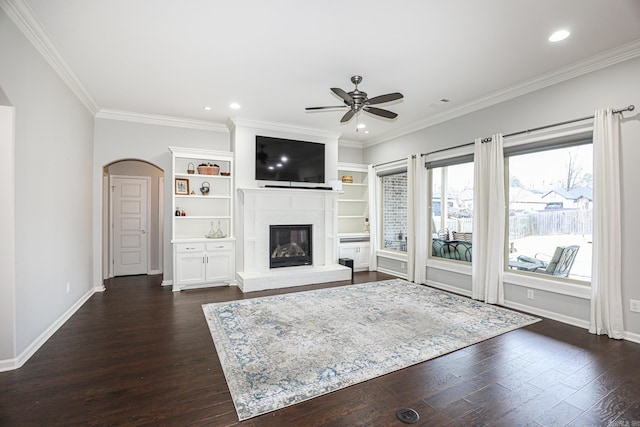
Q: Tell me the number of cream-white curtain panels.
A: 6